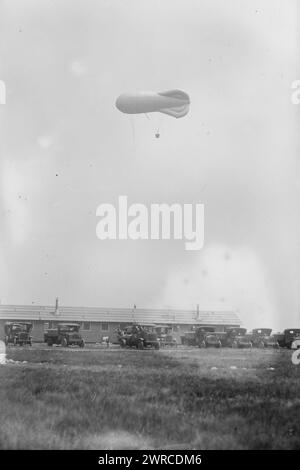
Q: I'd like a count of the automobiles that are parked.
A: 8